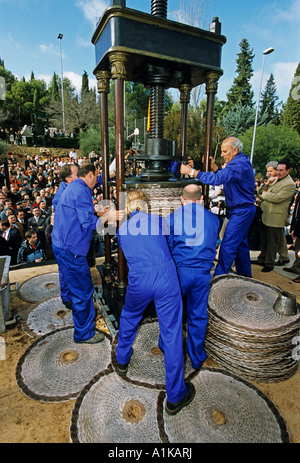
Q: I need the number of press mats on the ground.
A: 6